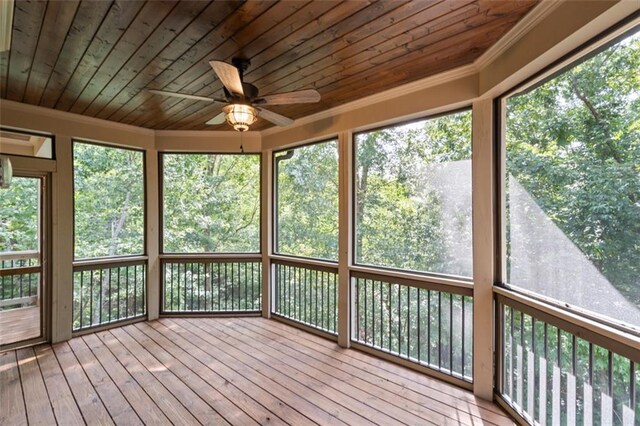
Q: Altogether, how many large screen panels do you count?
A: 5